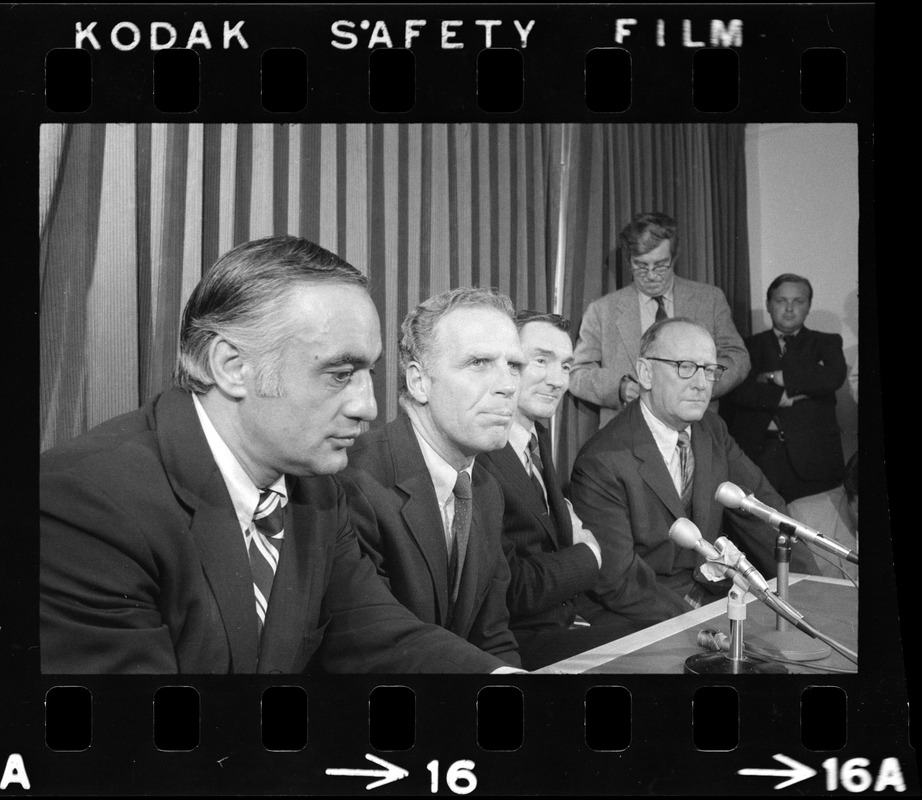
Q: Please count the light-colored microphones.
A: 2